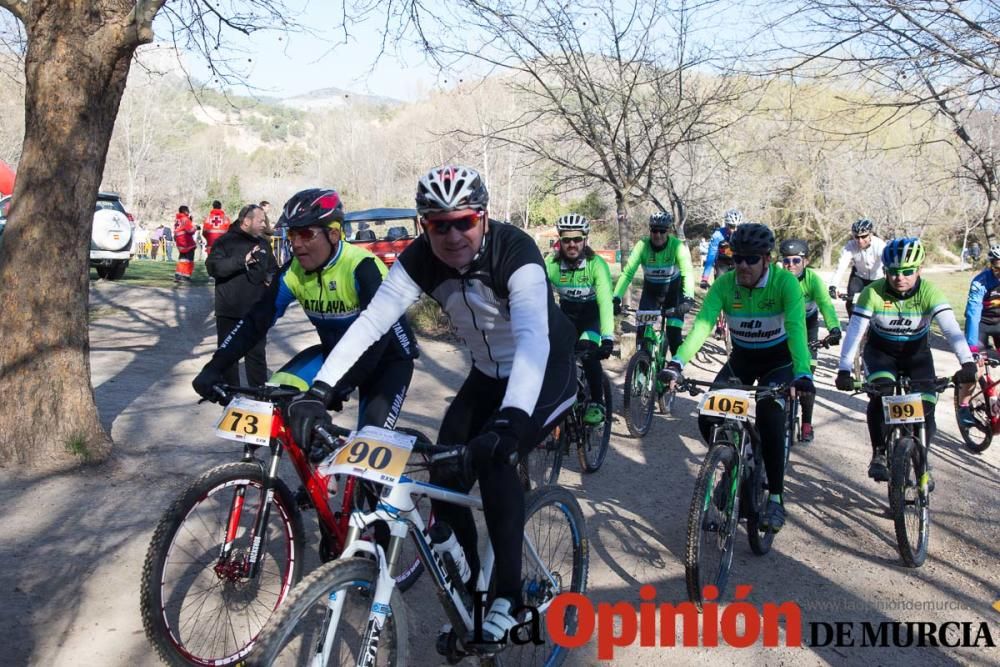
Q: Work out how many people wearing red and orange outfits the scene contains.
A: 2